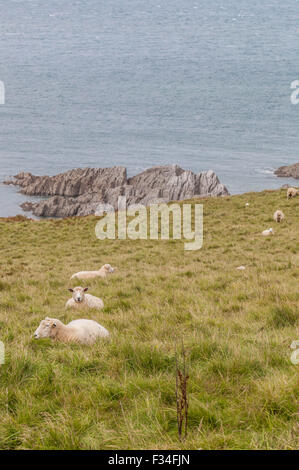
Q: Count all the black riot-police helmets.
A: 0